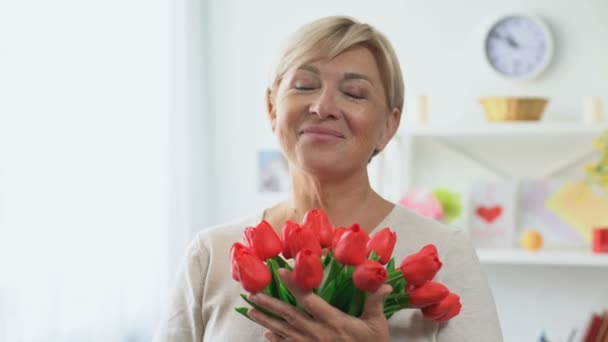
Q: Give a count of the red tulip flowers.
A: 14